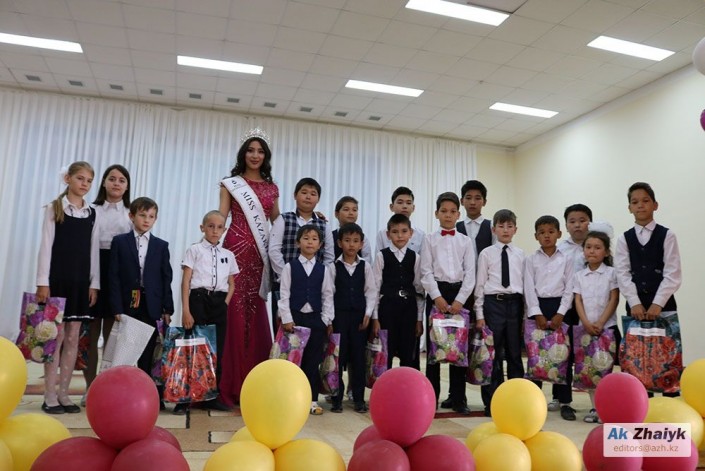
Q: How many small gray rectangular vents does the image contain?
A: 10